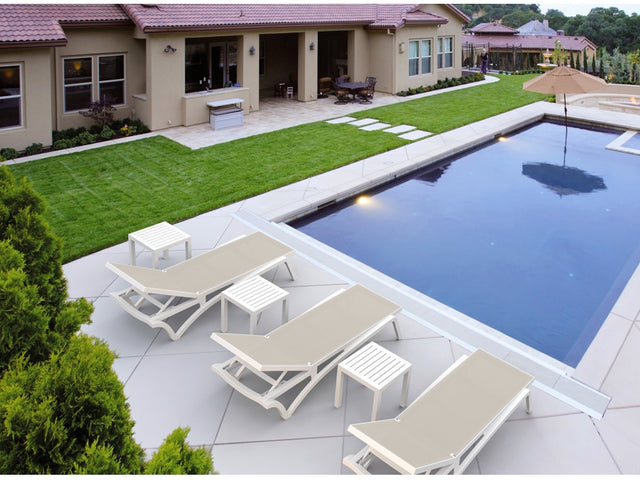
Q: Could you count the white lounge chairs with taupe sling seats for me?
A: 3